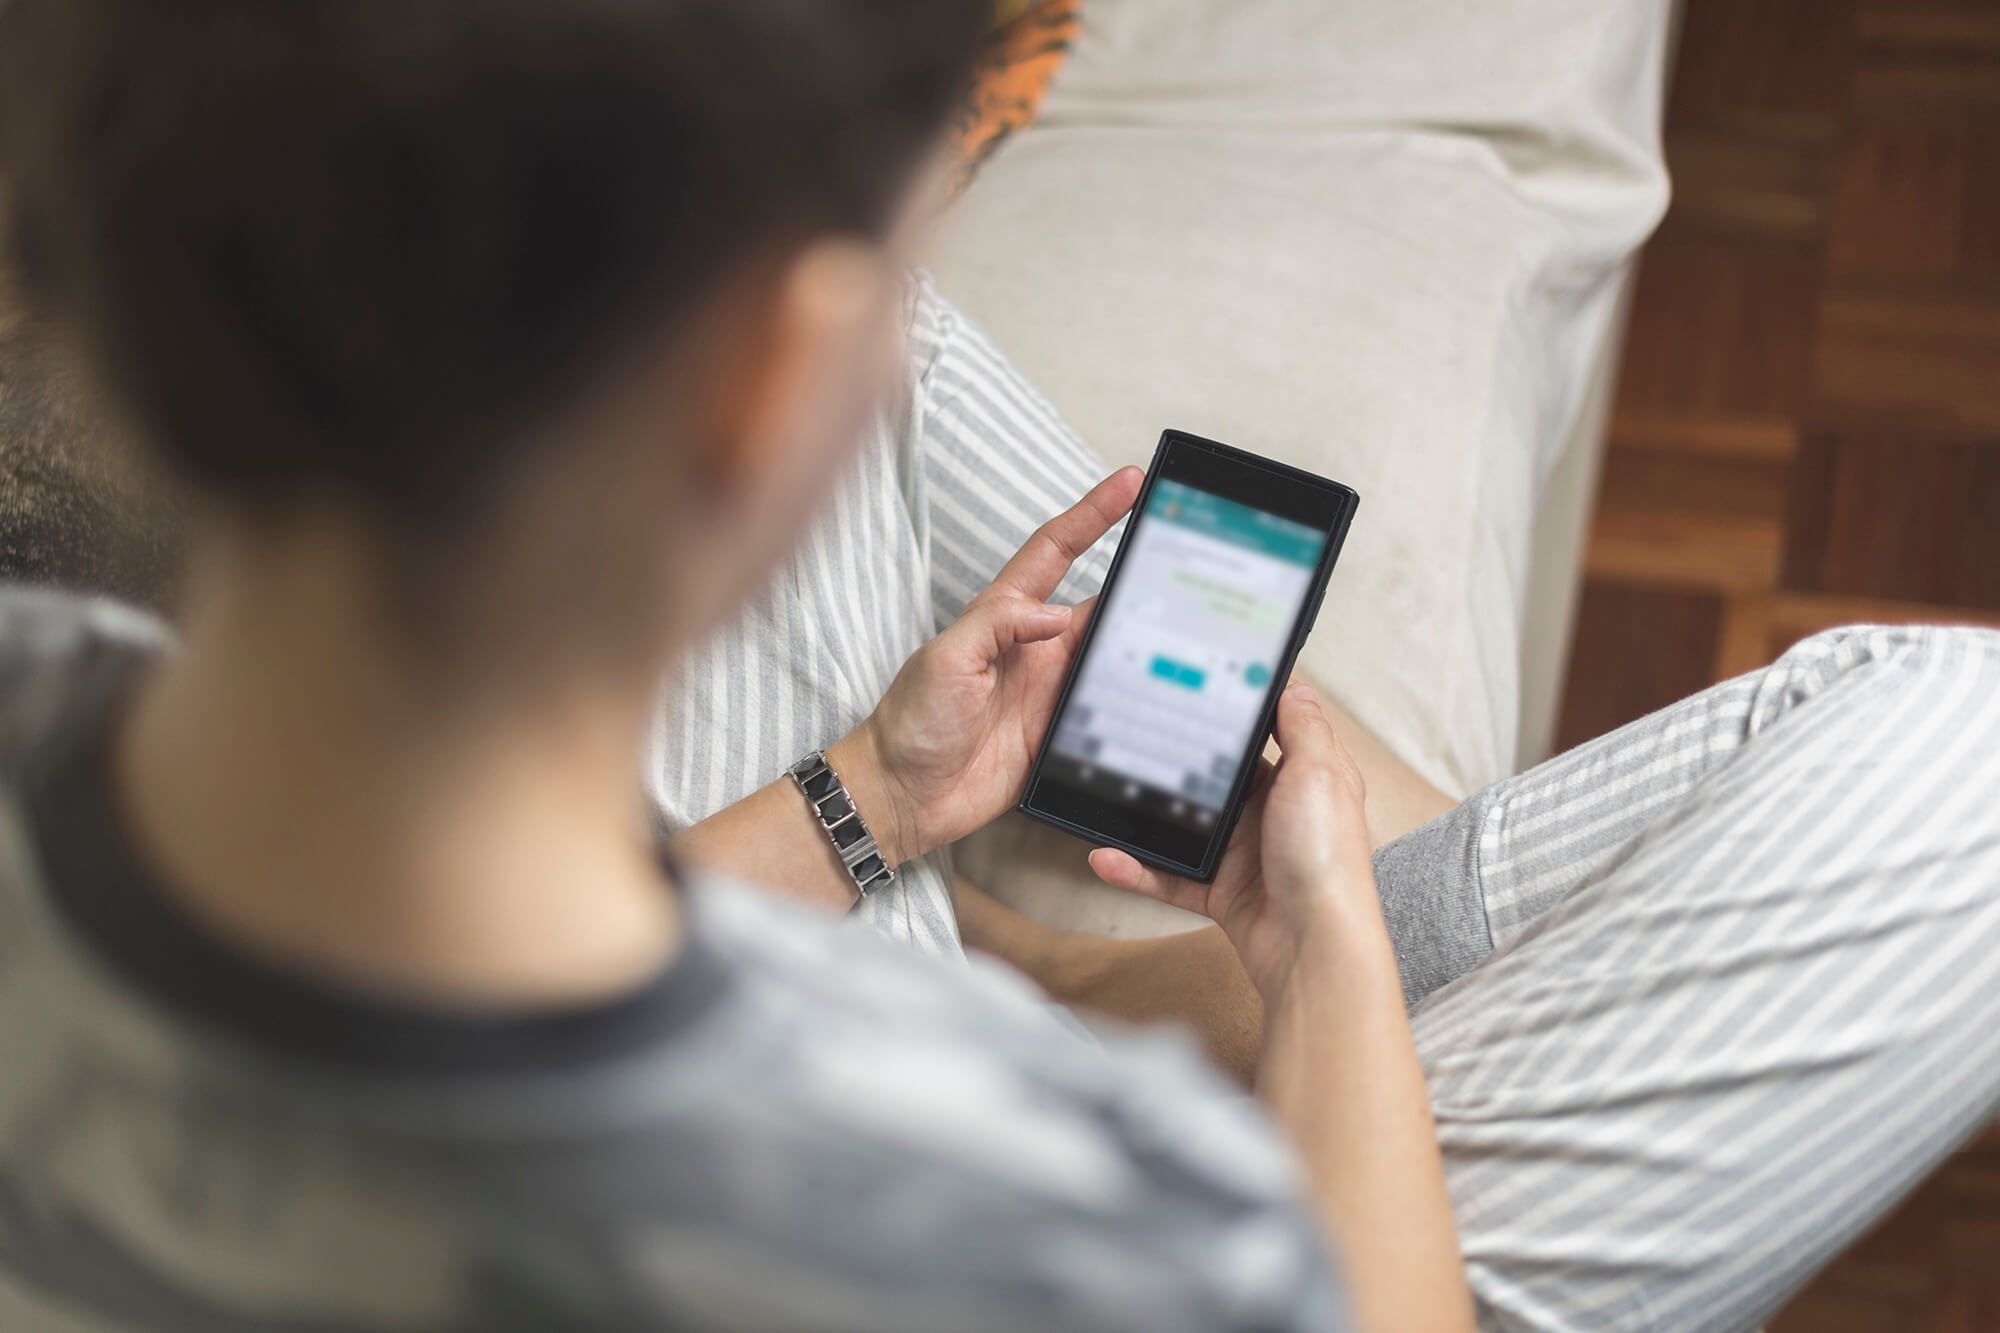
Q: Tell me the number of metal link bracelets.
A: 1